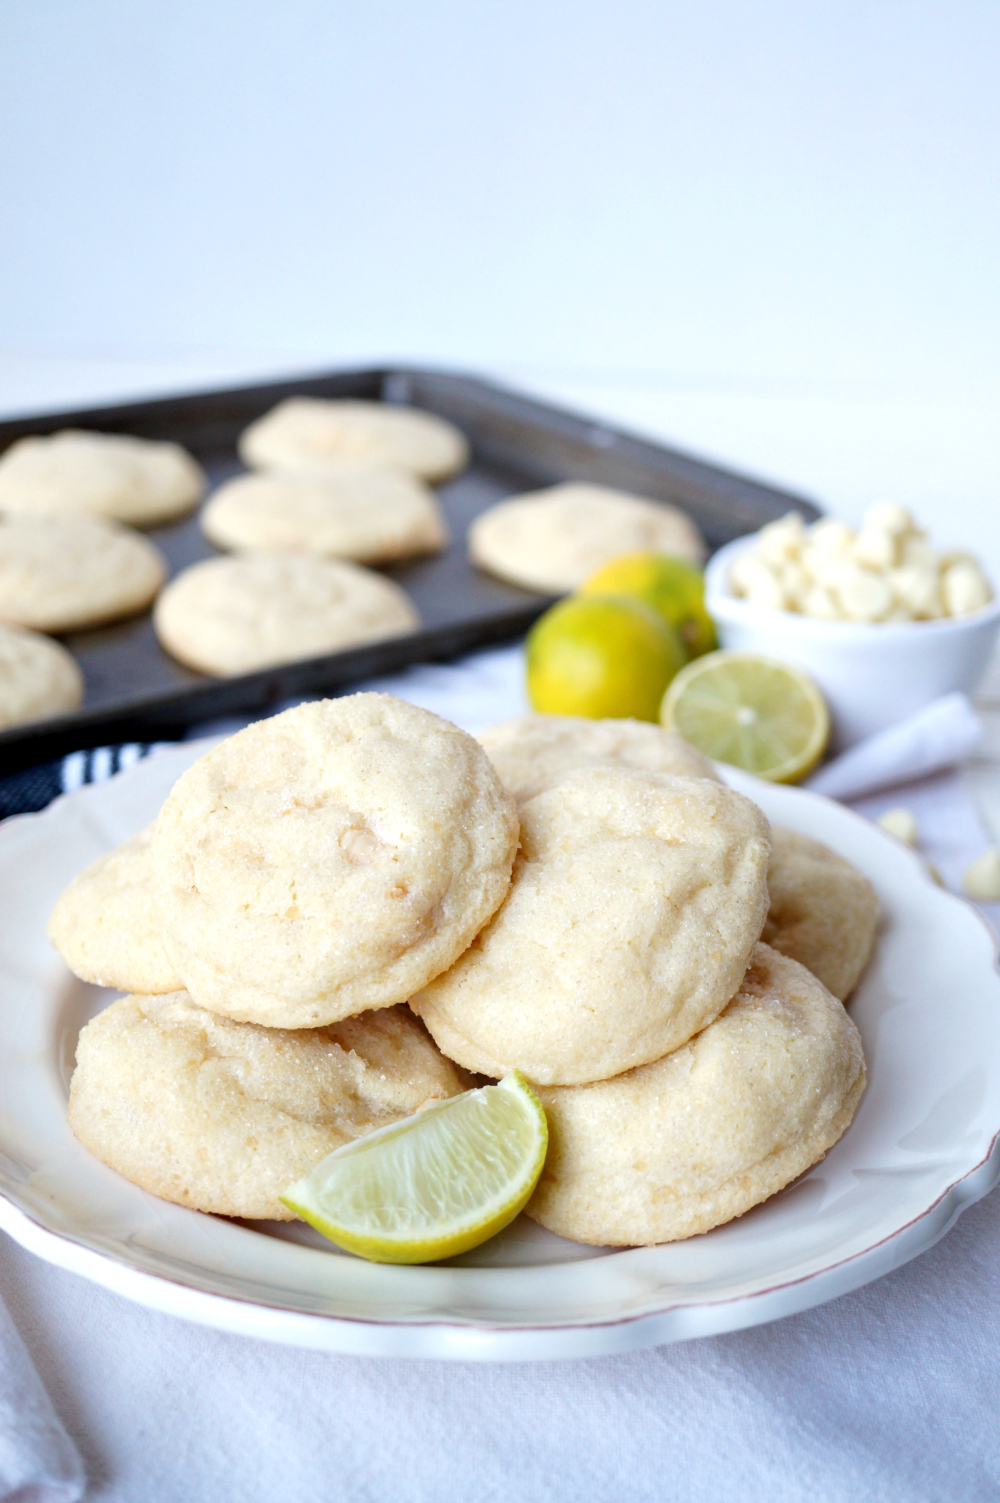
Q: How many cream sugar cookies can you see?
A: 14